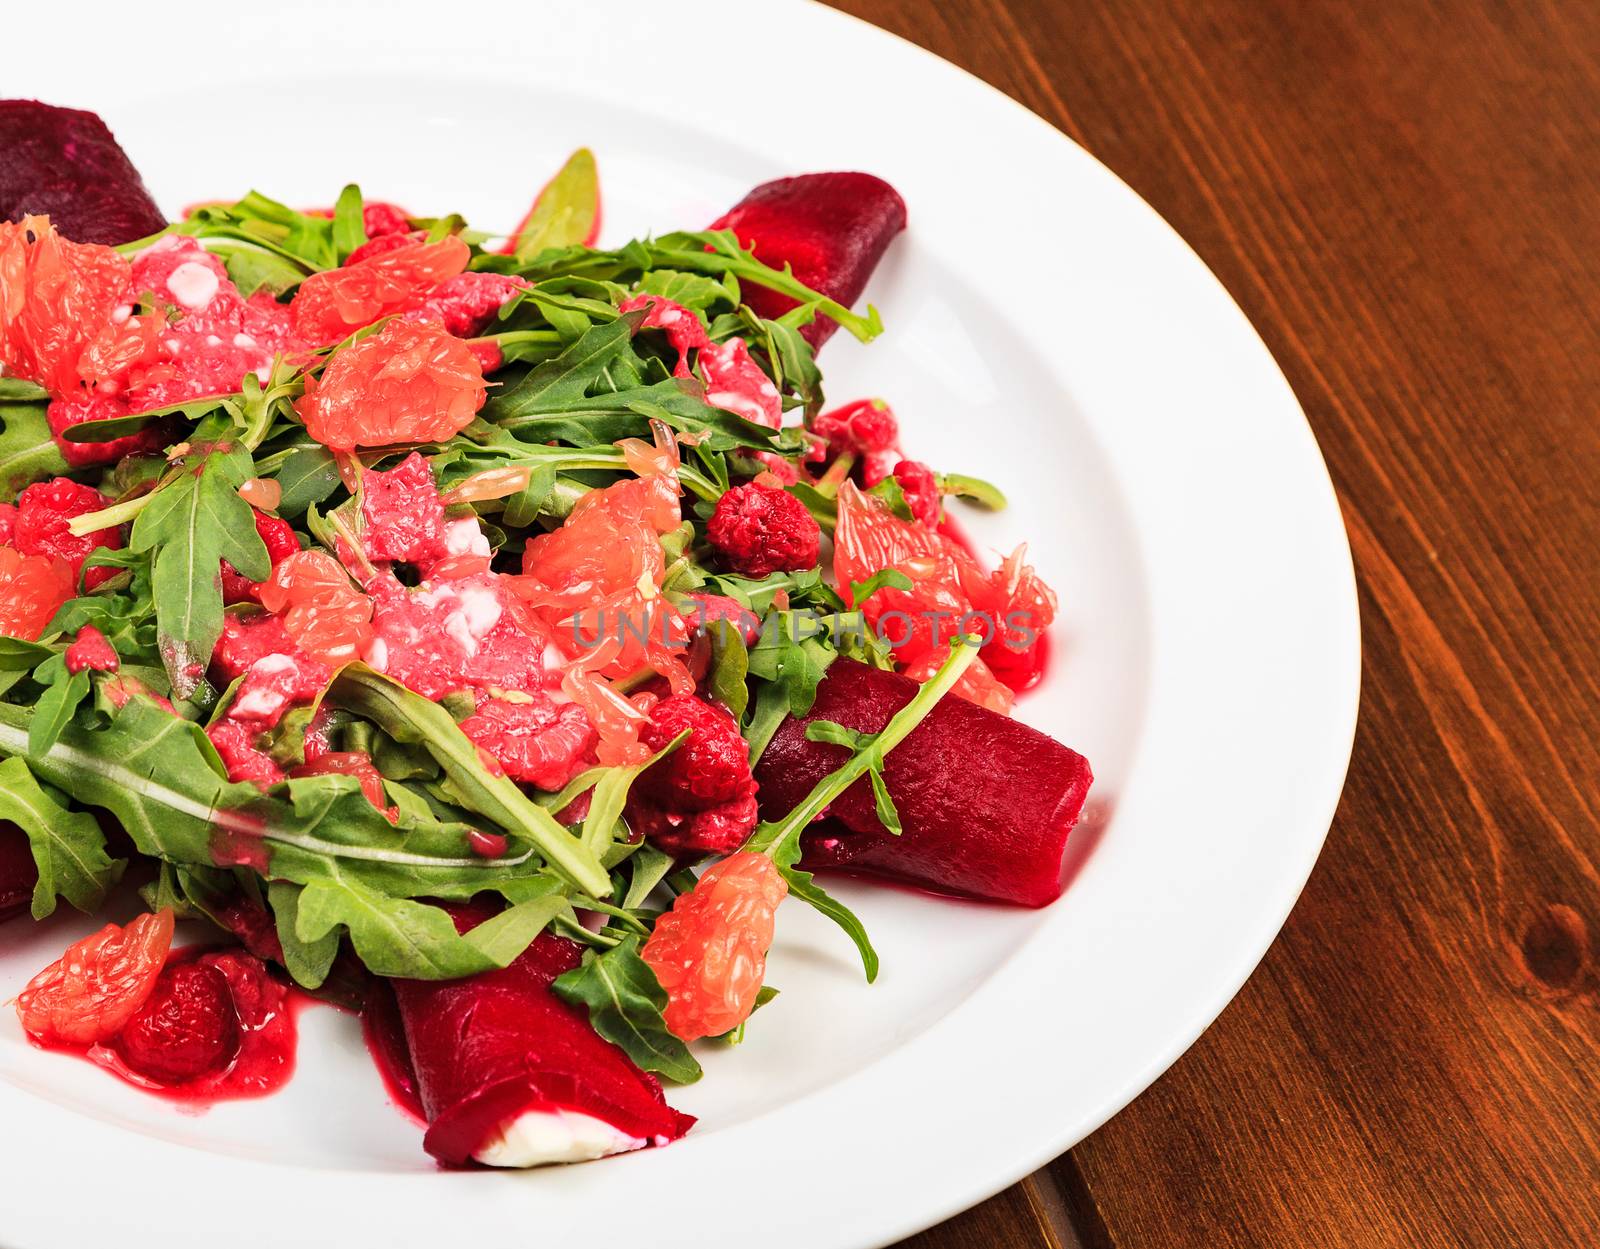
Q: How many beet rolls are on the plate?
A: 5